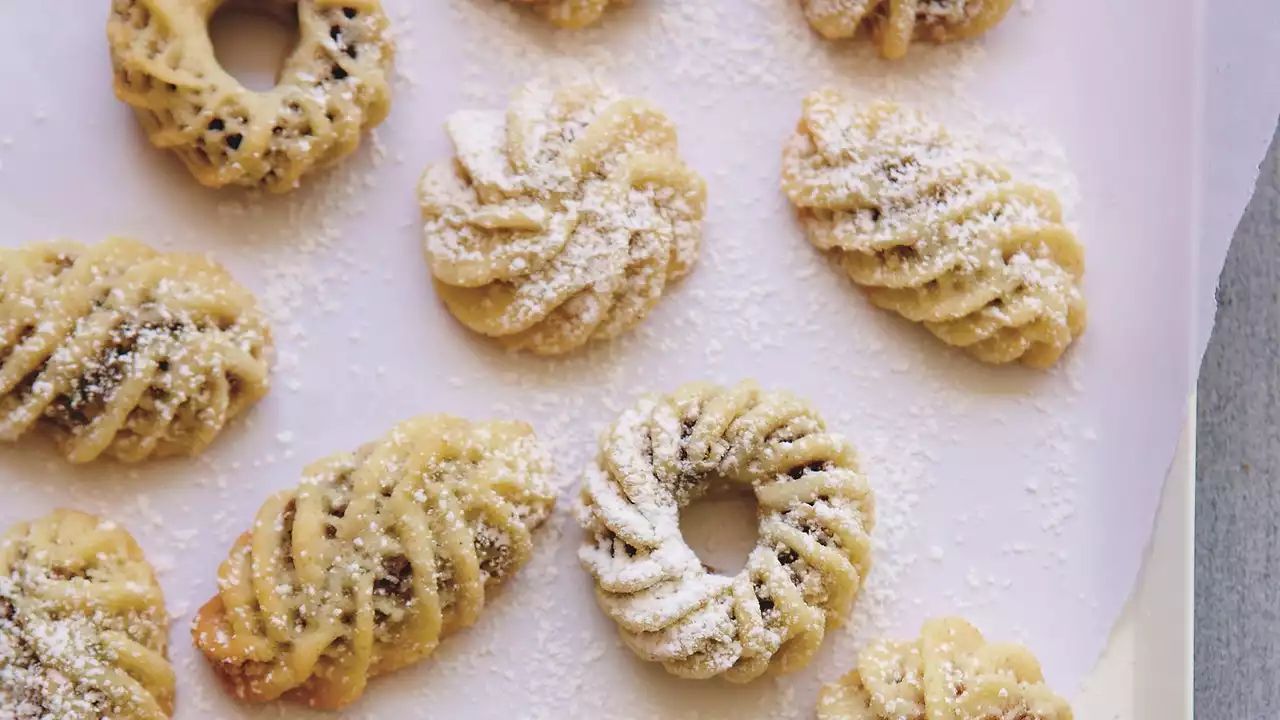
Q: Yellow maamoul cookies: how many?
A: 10